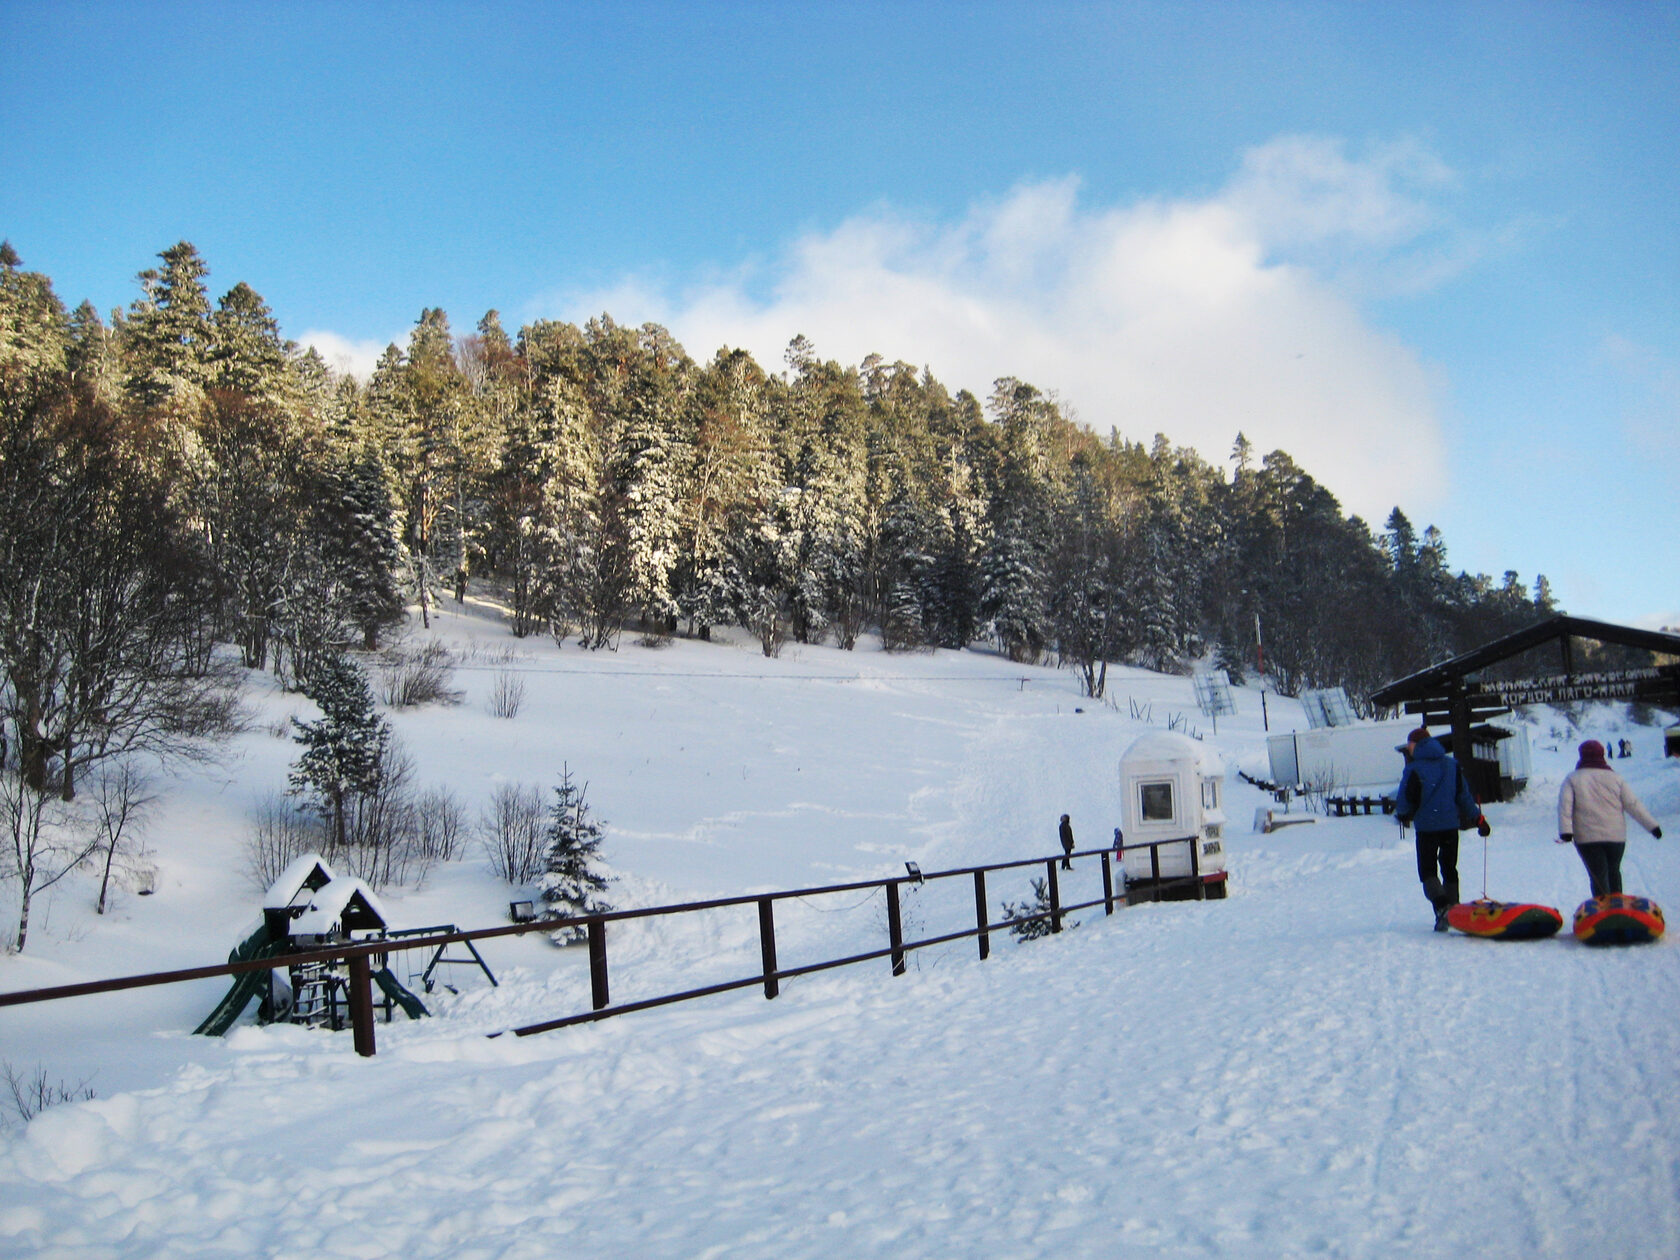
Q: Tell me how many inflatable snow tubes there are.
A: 2